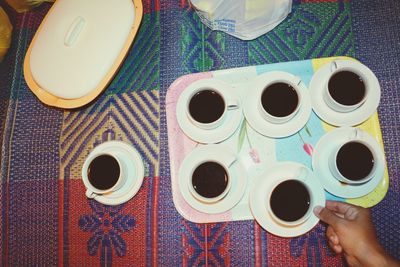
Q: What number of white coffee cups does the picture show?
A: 7